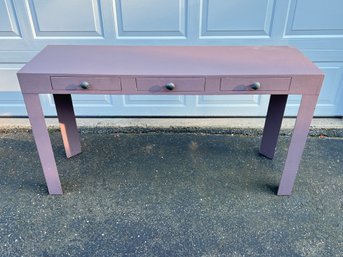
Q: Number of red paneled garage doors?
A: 0